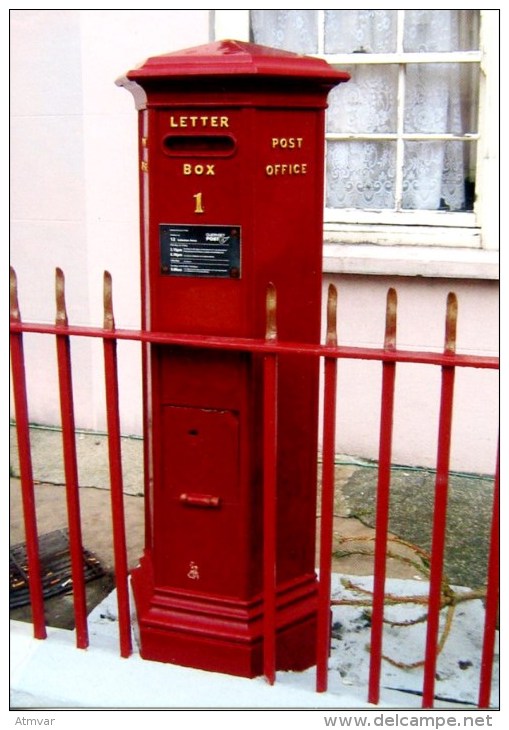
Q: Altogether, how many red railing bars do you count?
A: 8